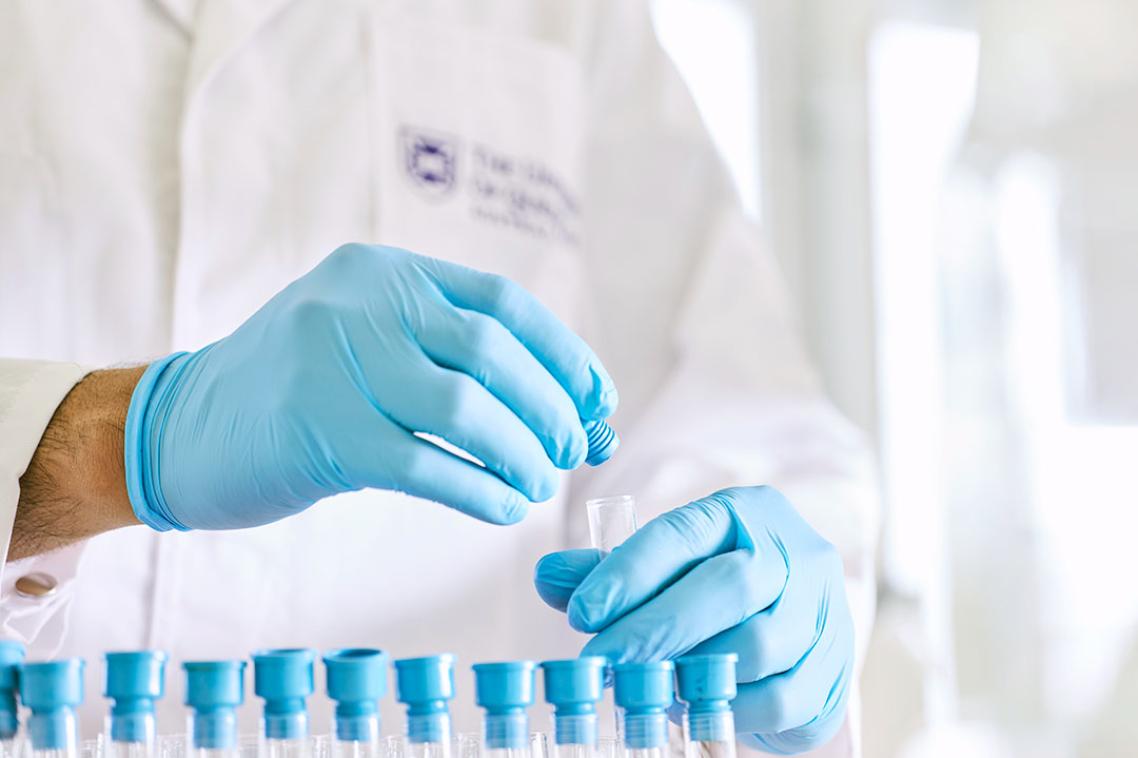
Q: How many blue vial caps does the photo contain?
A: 12